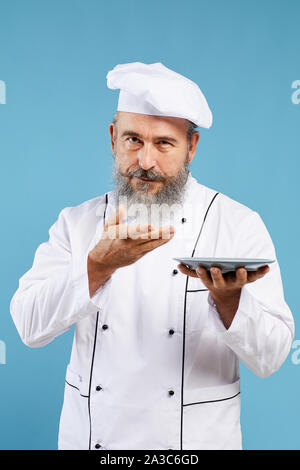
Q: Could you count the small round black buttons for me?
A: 7